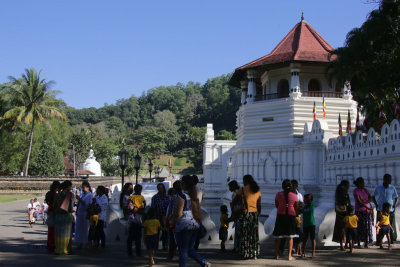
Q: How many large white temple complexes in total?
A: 1